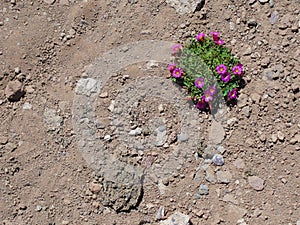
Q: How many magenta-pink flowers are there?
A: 14